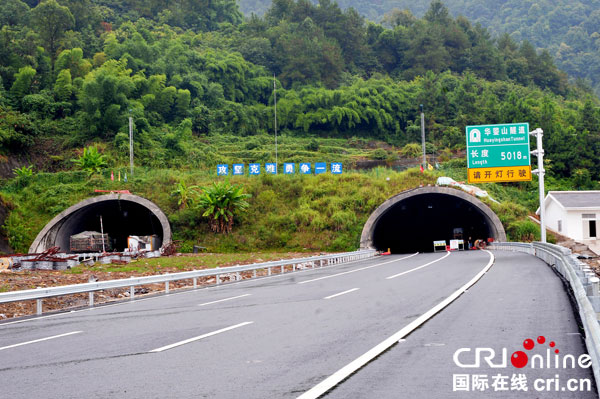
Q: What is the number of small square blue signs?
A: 8